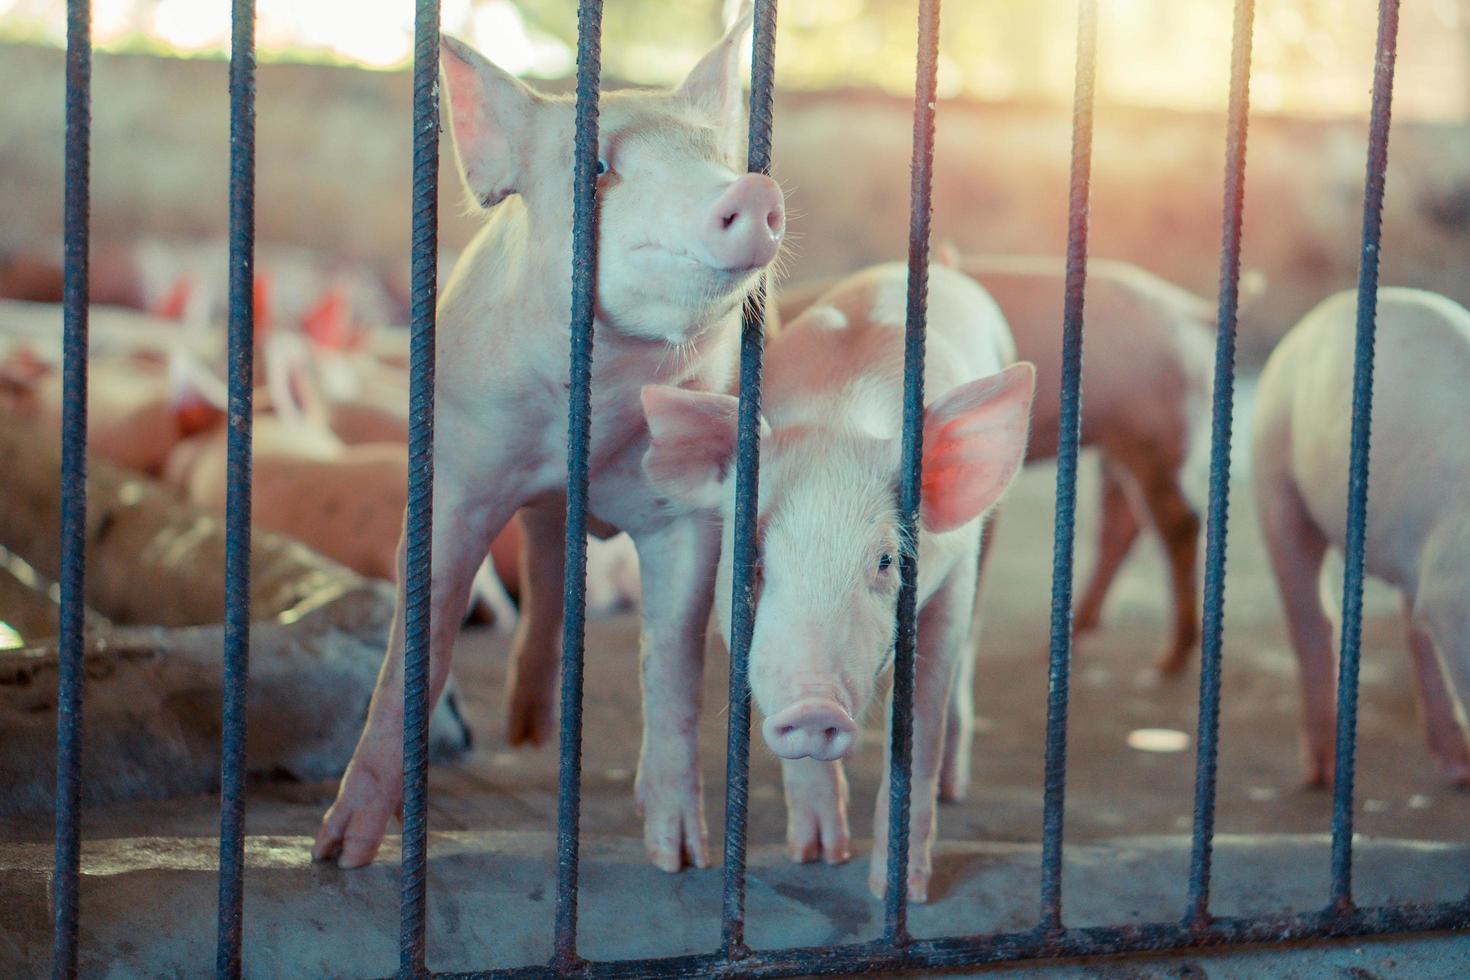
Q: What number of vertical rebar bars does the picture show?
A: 9